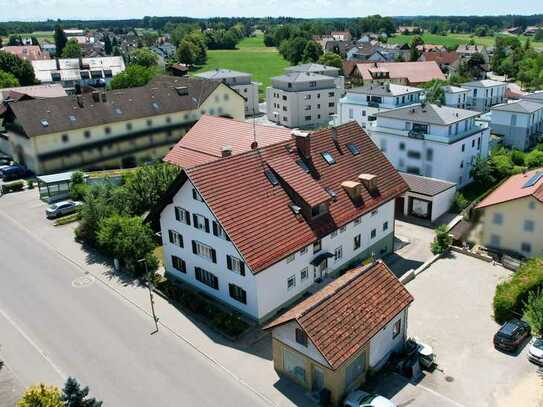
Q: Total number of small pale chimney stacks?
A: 2